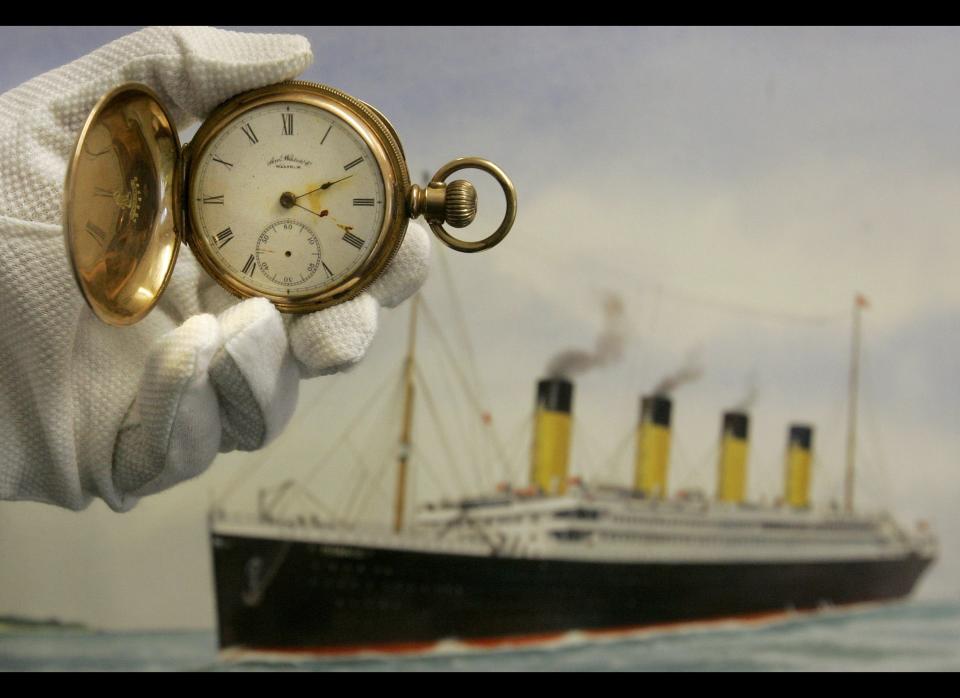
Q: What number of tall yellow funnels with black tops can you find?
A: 4